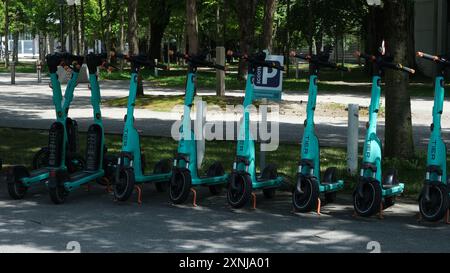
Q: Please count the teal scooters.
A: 9